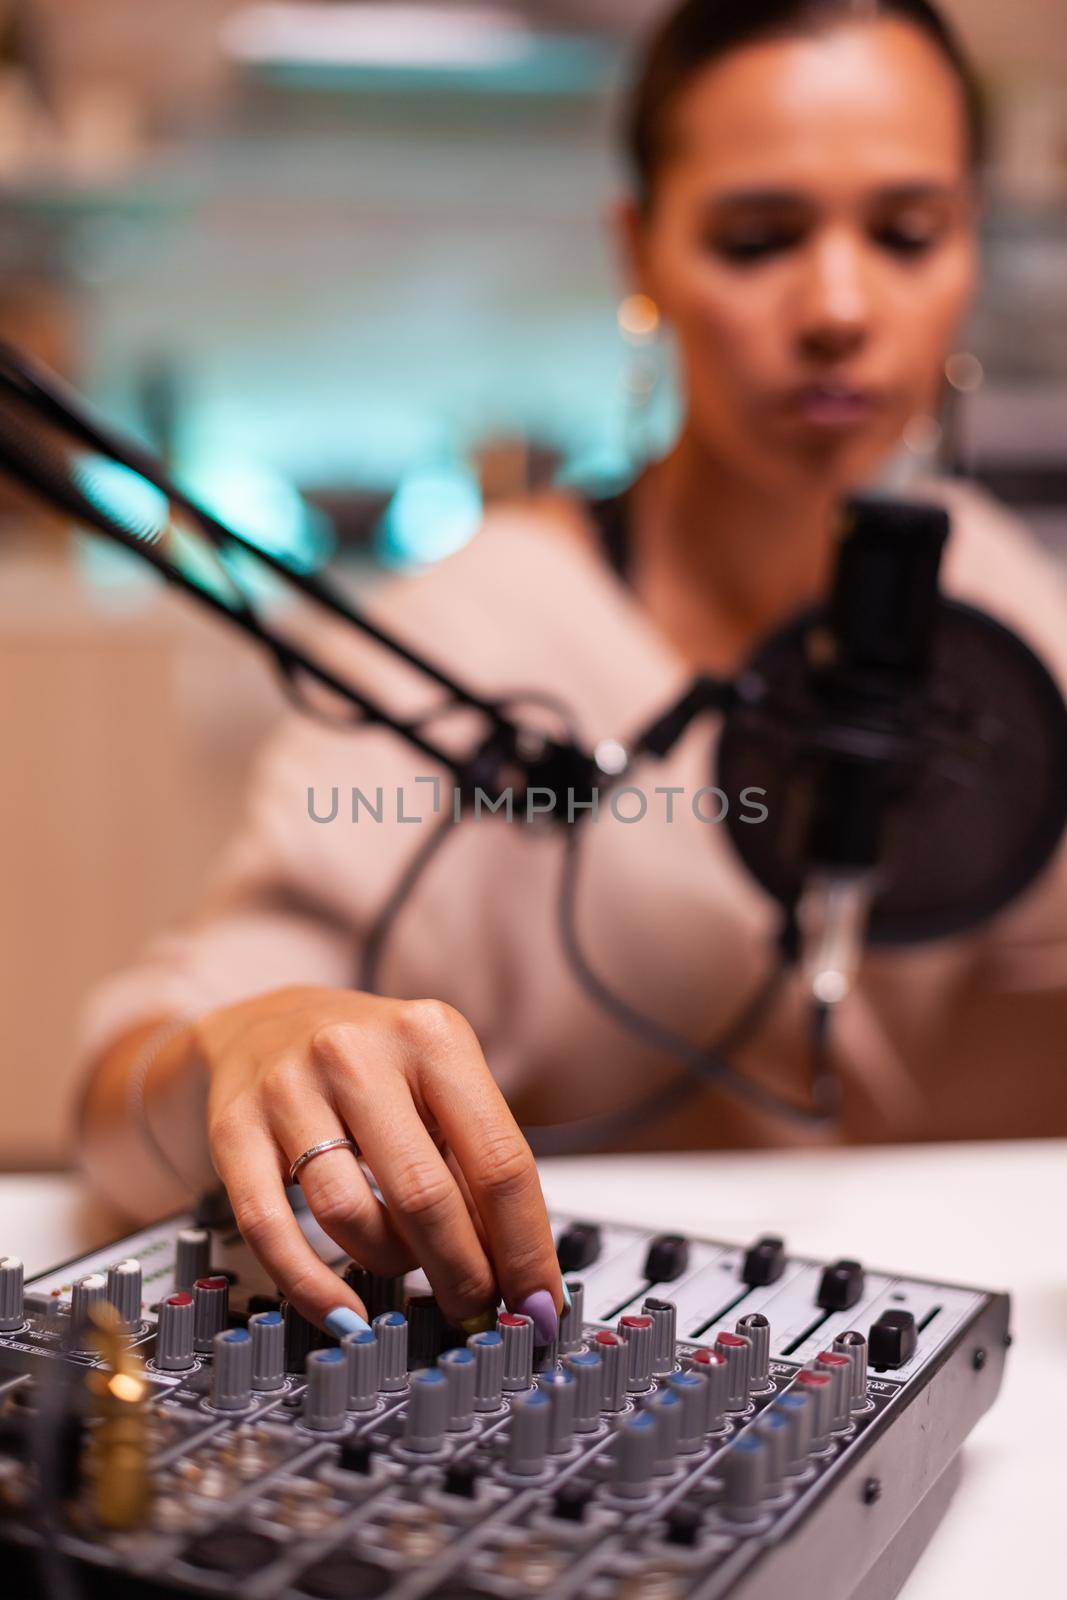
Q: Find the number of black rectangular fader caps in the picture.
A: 5